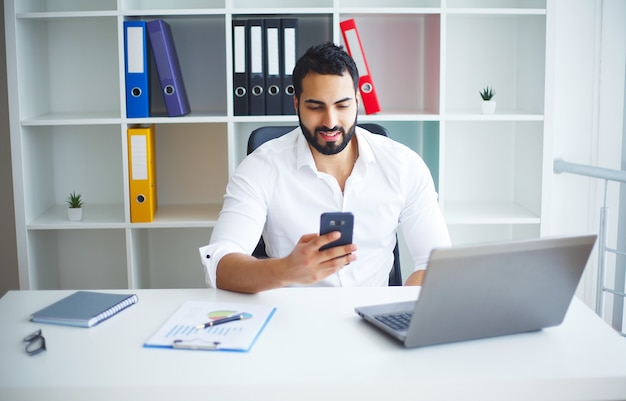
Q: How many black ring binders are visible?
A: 4